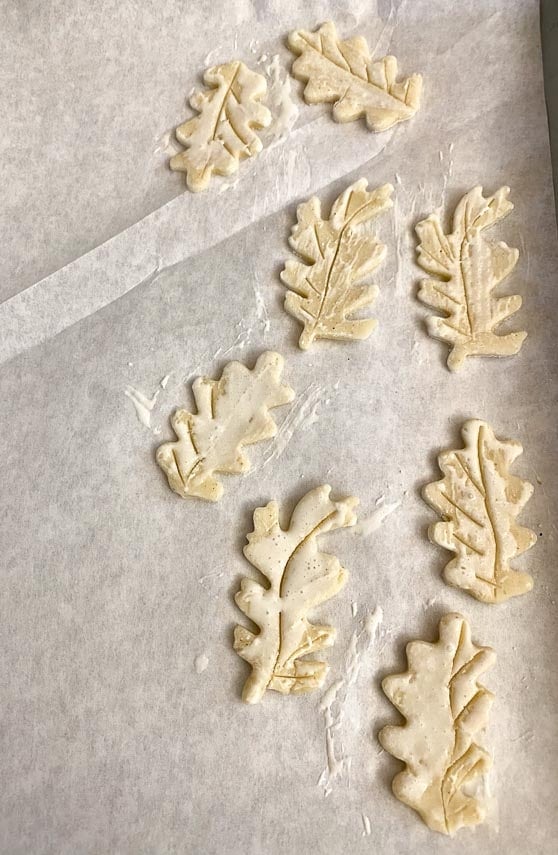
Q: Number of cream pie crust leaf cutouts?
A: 8